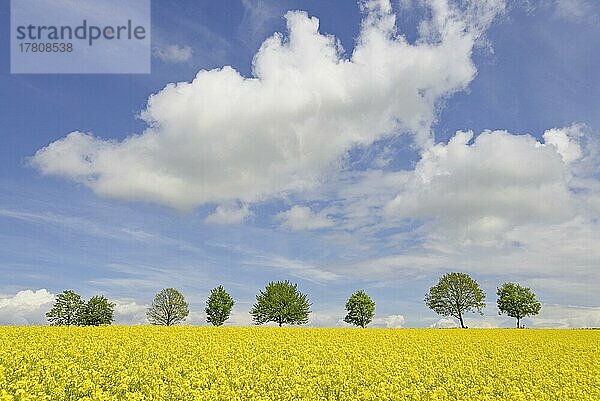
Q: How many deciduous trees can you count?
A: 8